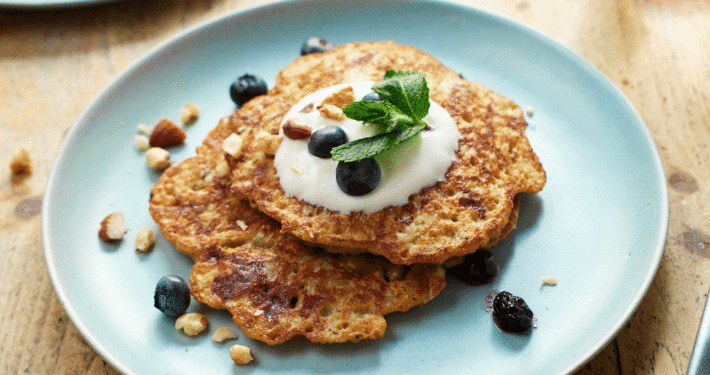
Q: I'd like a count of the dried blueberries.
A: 1